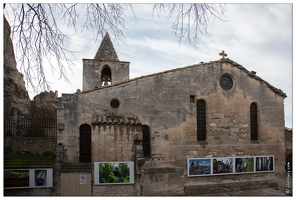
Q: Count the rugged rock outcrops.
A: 2